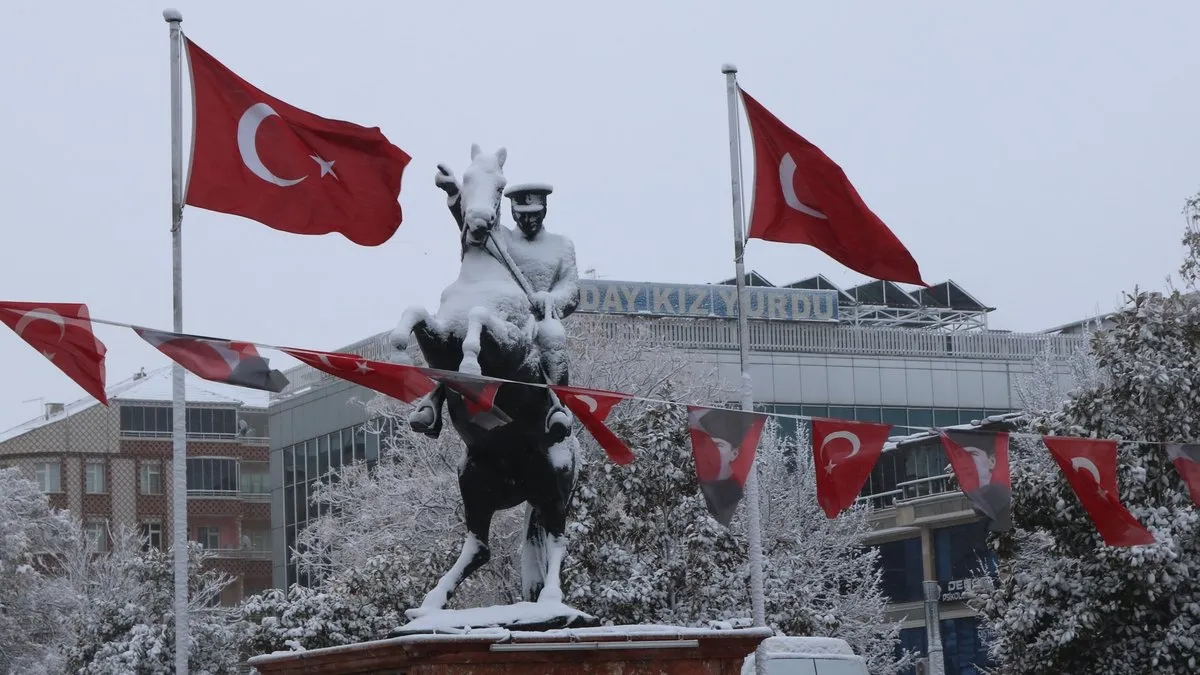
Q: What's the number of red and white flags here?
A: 7